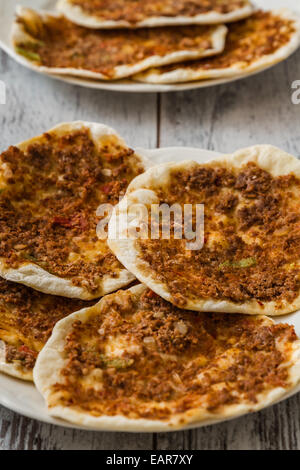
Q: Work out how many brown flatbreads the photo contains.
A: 7